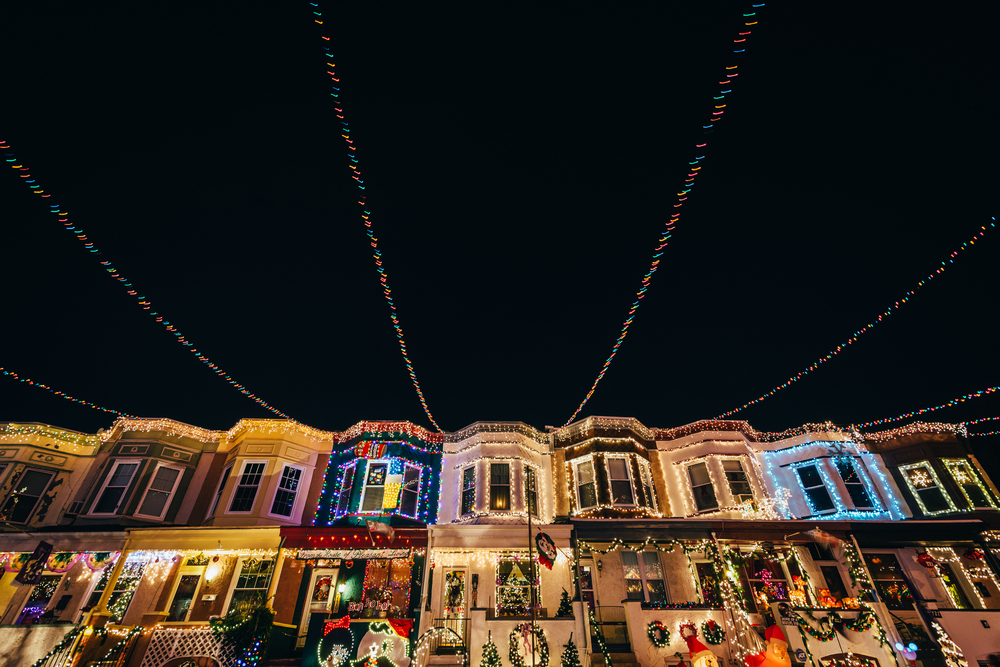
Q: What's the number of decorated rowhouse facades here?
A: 9